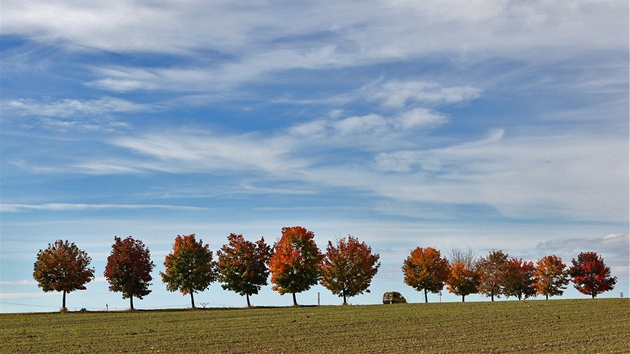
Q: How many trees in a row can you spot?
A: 12